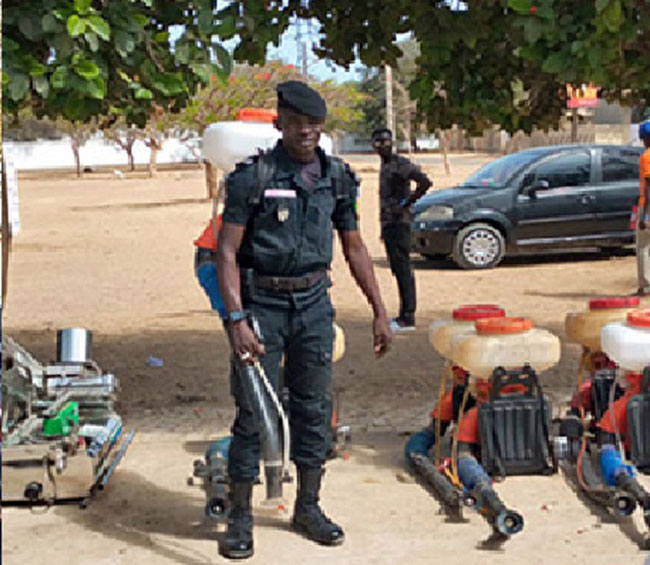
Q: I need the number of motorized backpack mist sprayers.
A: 6